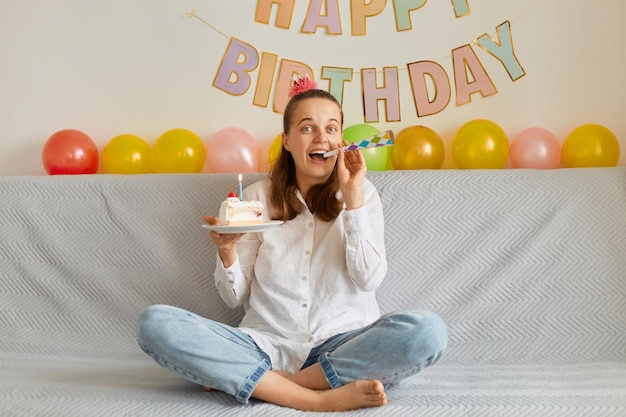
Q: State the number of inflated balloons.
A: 10